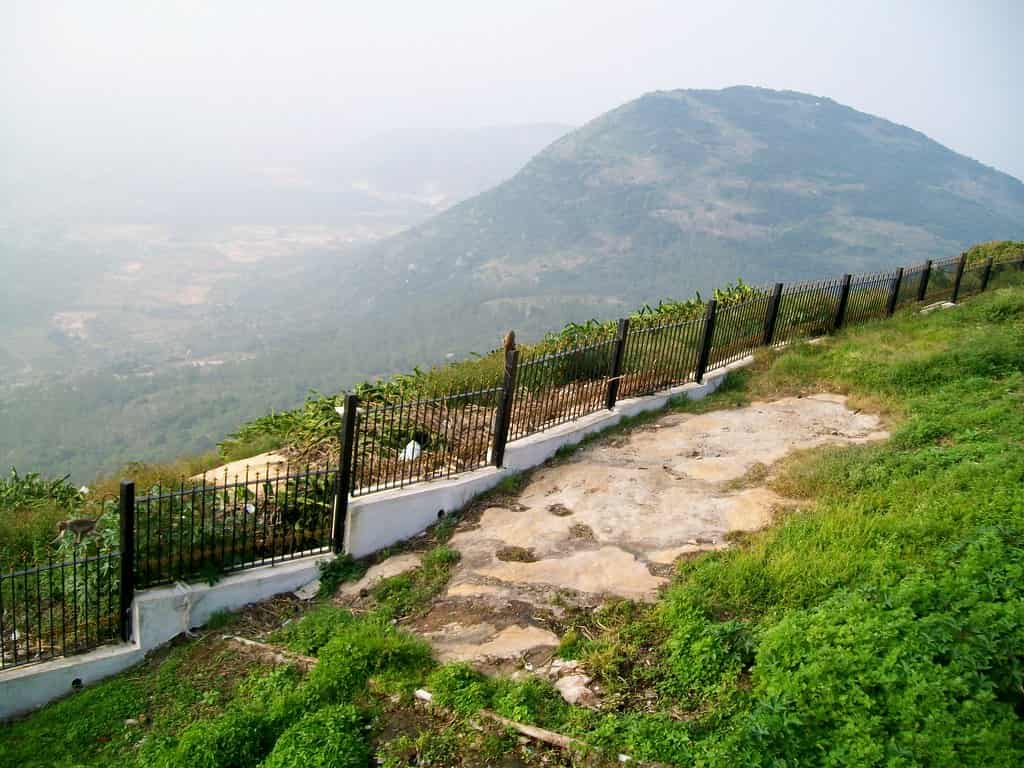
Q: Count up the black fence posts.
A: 11